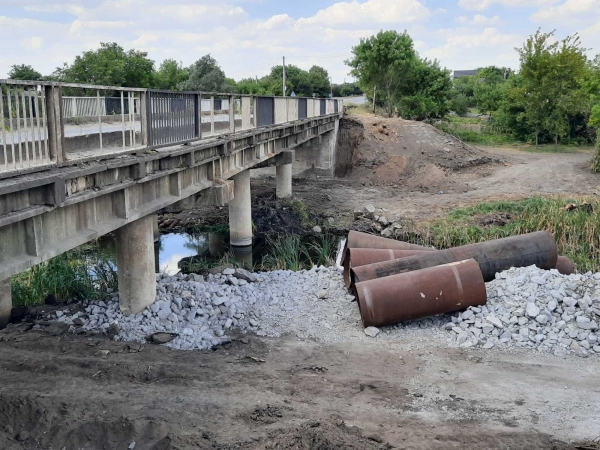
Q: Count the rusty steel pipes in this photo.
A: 4